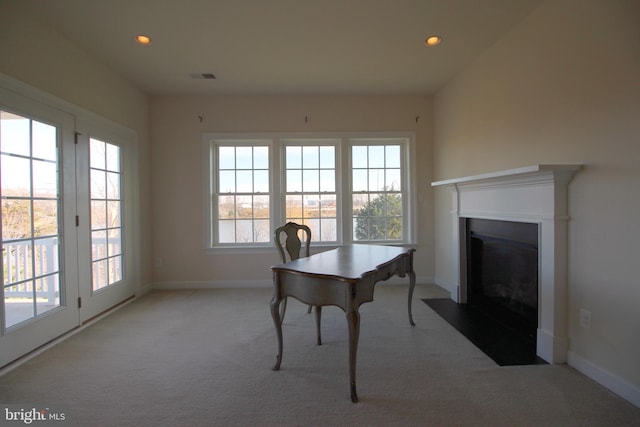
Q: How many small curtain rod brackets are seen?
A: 3